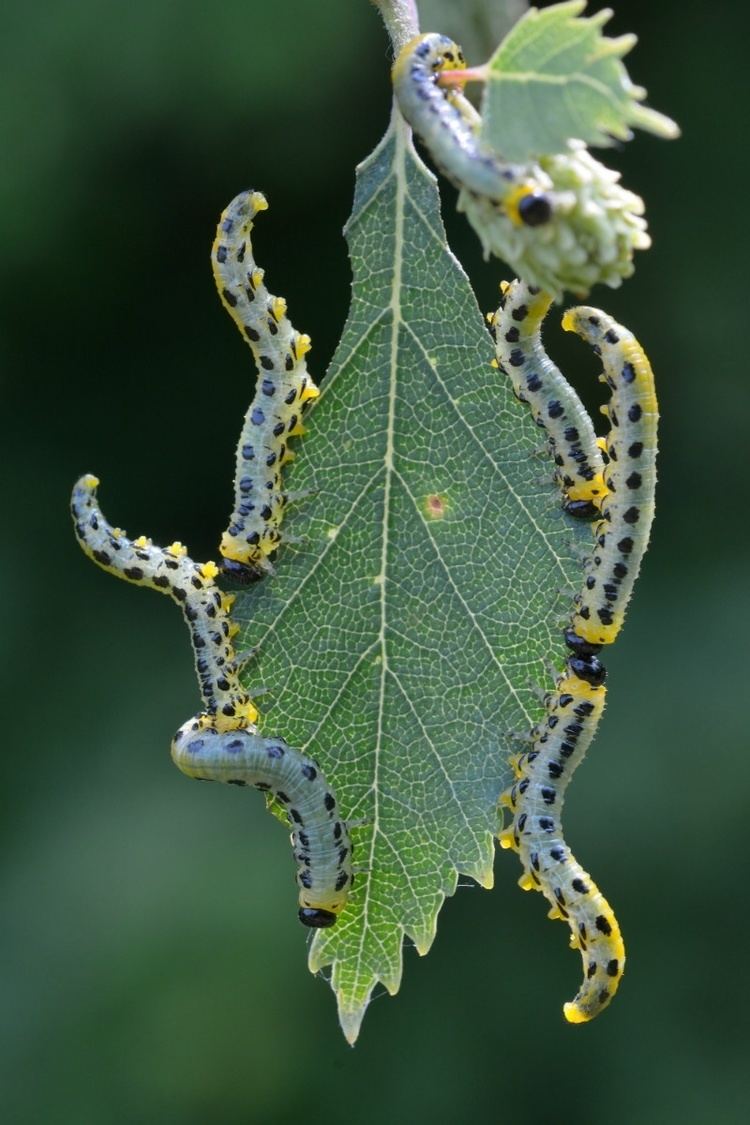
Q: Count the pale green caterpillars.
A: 7